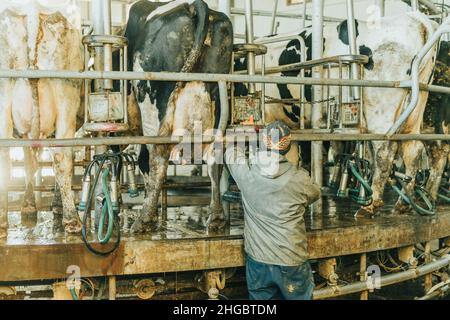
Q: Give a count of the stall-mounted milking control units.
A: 3